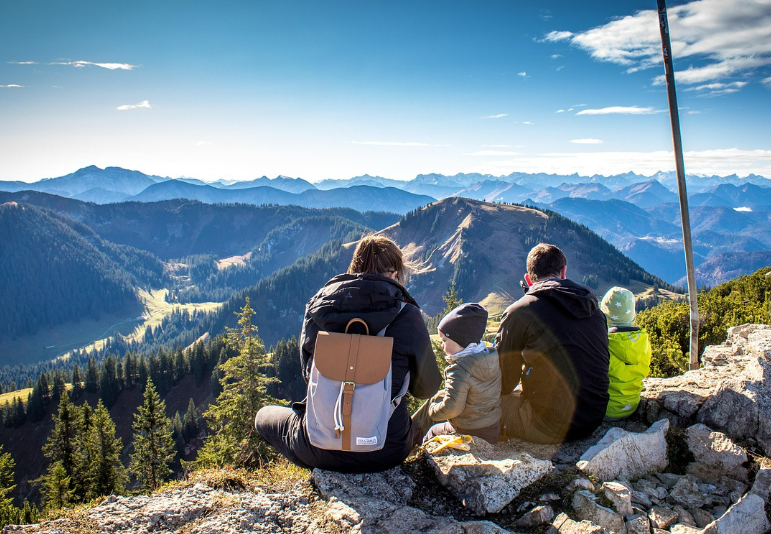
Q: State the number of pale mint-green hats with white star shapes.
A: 1